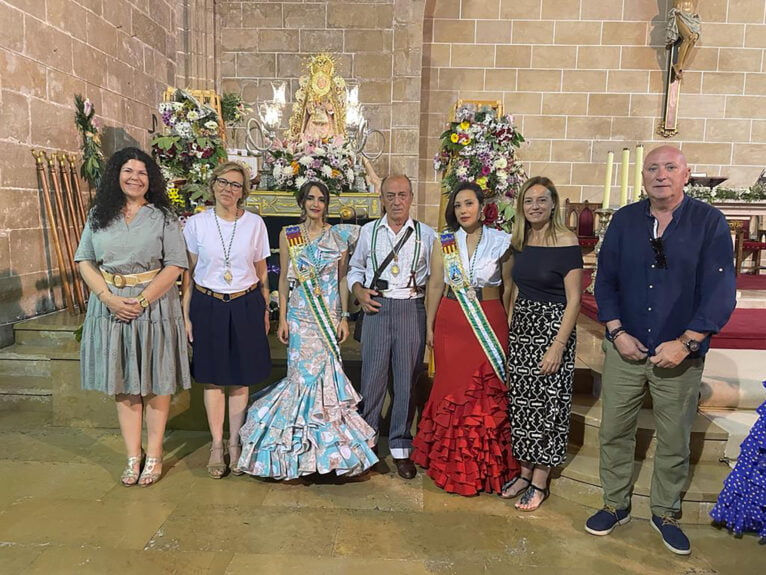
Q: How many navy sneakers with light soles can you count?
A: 2